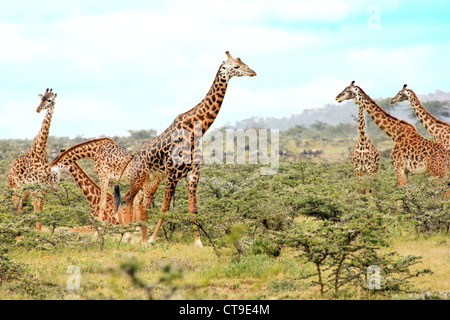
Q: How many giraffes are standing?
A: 6